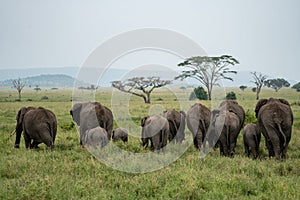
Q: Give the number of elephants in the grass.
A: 11